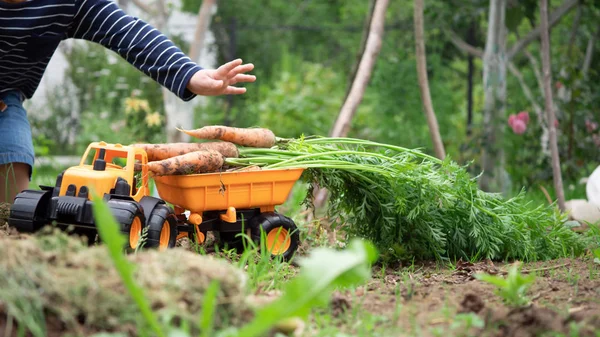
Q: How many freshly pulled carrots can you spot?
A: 3